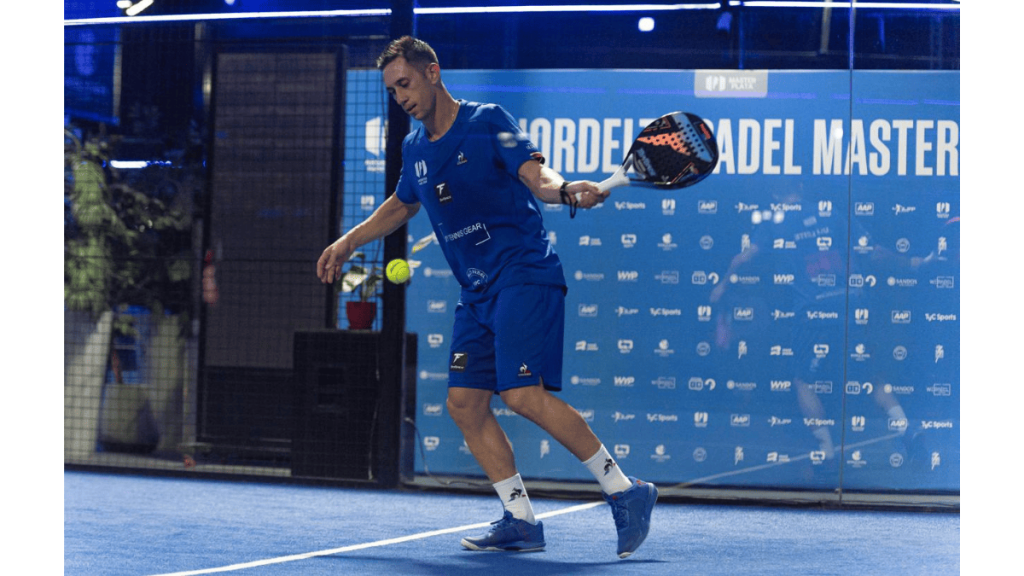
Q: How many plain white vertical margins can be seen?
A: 2